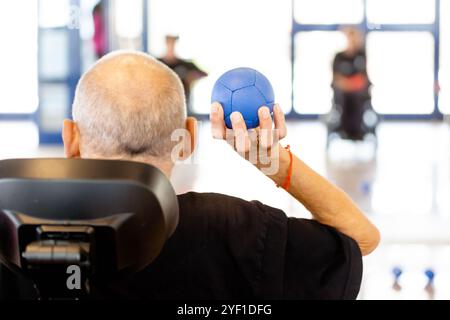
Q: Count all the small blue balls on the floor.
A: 2